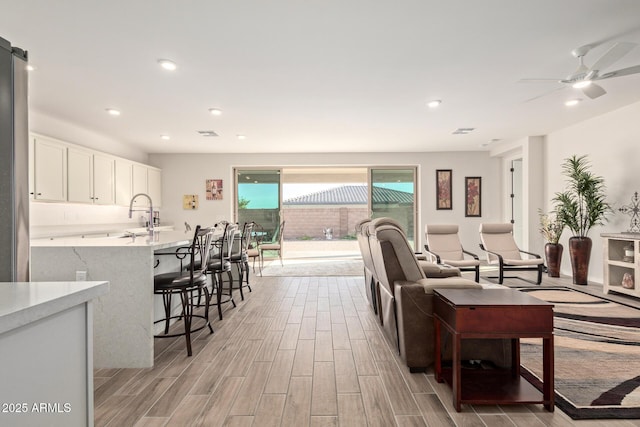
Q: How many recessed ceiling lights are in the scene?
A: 8